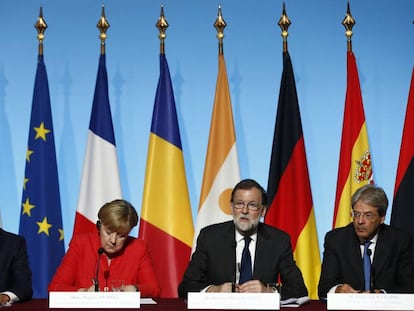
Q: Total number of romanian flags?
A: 1